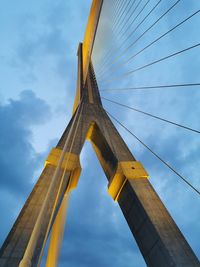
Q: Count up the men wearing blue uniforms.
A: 0